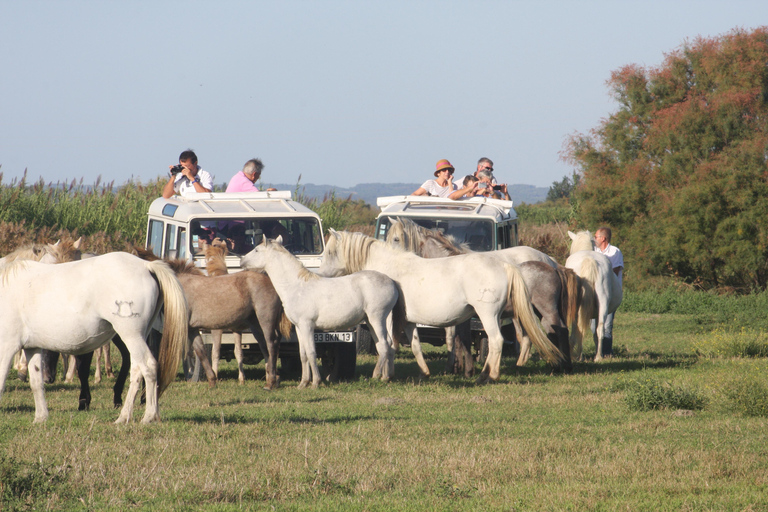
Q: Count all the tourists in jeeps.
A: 6